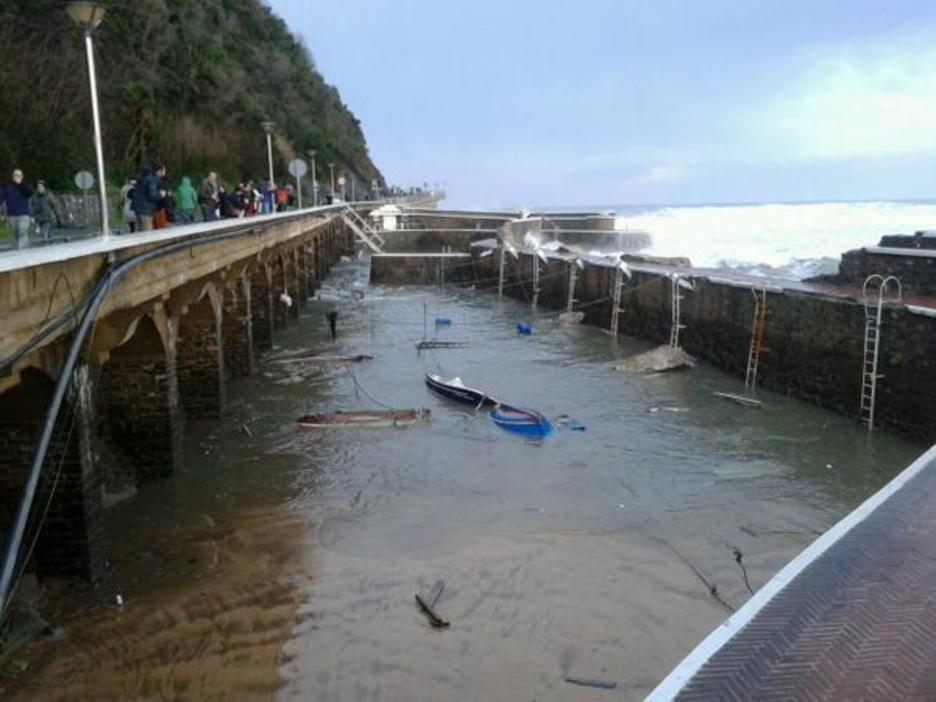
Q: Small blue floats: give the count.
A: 2